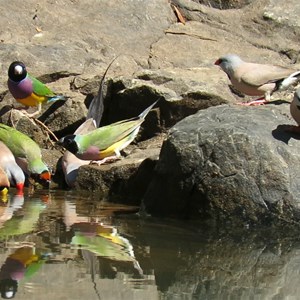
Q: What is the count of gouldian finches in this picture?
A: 3